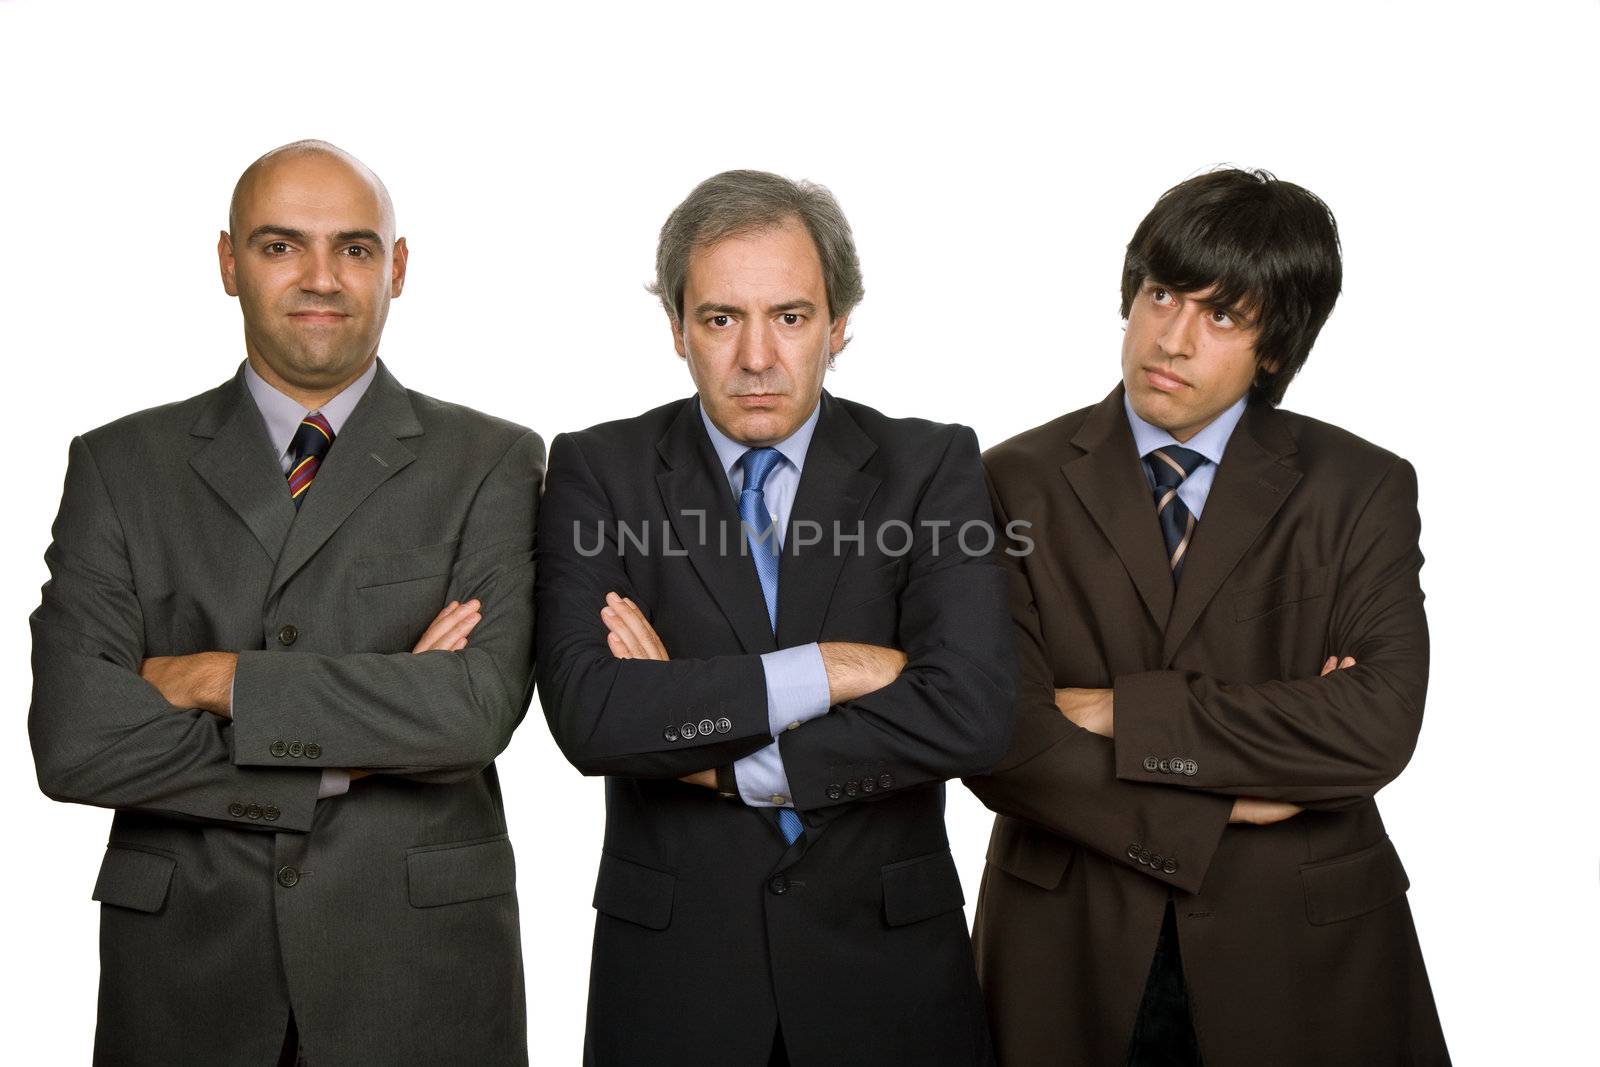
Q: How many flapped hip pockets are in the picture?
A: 6